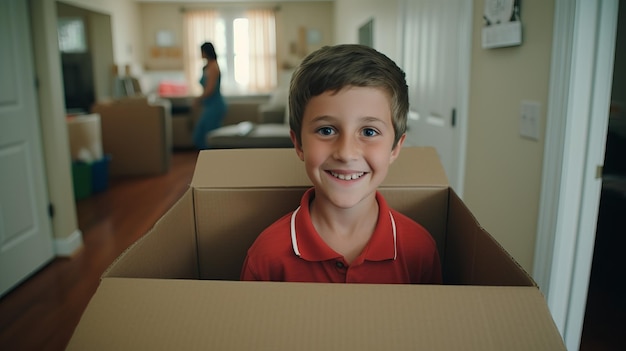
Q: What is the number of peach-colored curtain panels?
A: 2